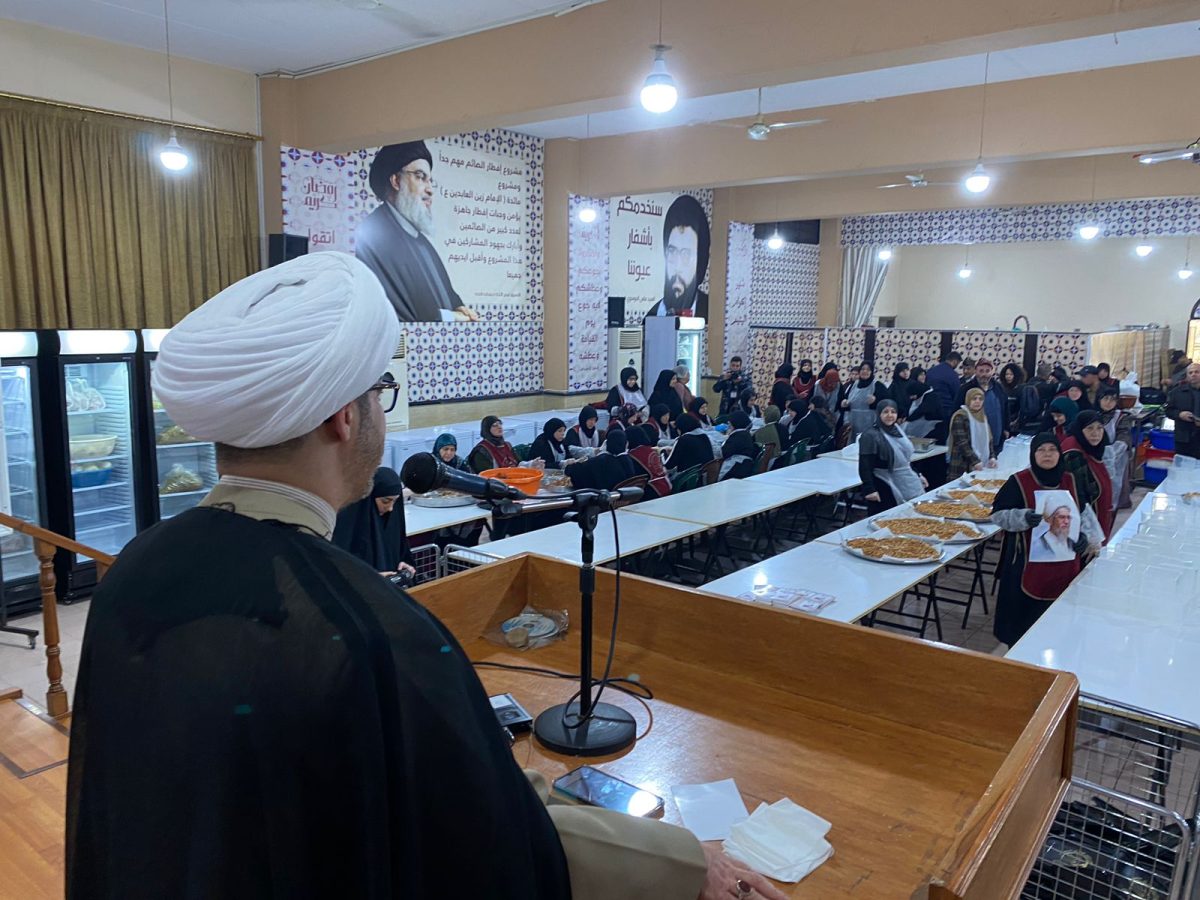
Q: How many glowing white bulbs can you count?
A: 10